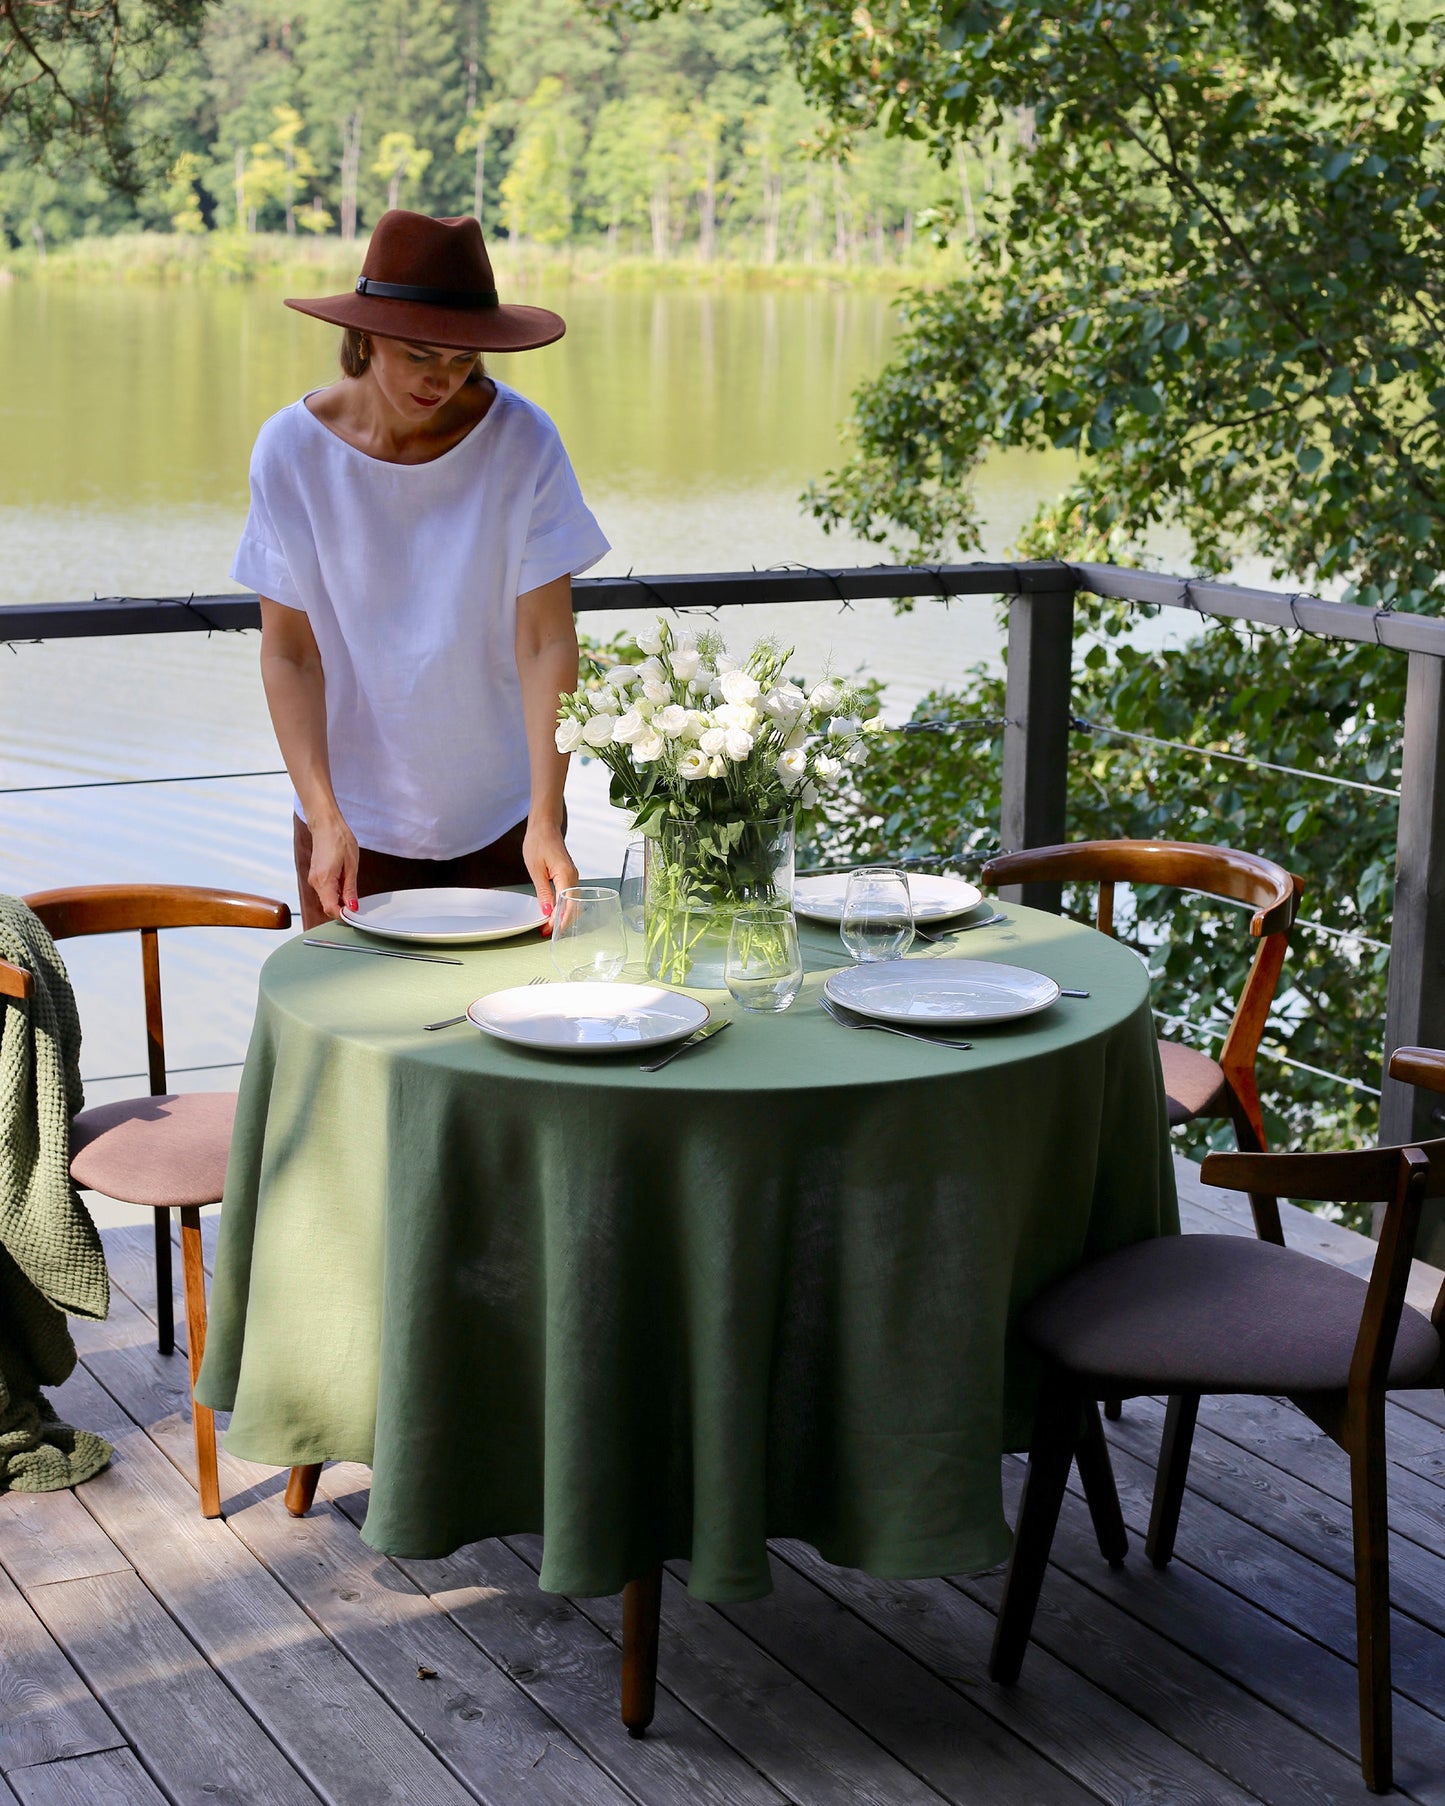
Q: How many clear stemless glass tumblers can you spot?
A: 4